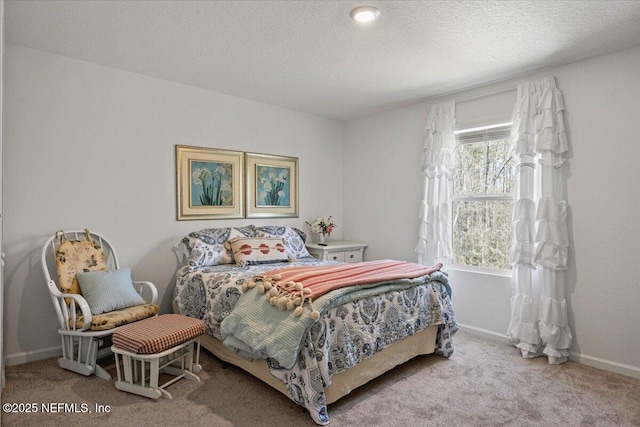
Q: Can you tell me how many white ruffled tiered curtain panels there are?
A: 2